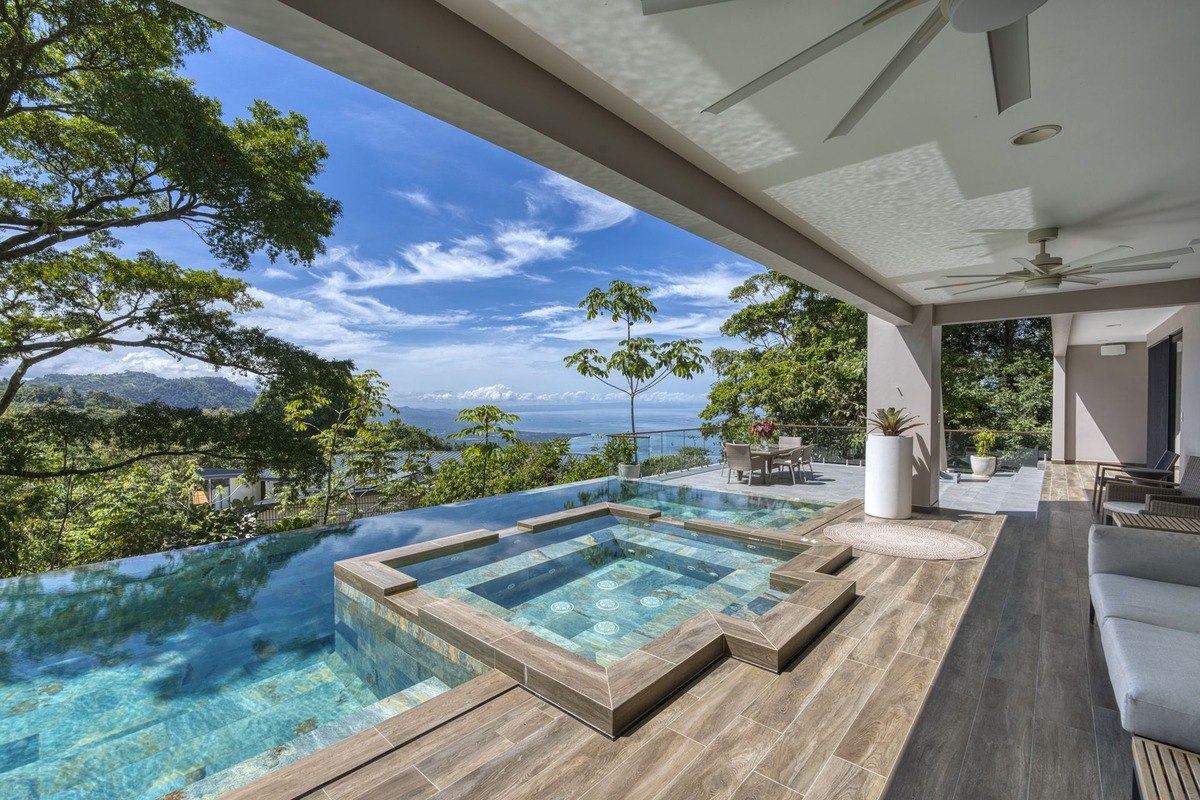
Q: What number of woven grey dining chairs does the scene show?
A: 6